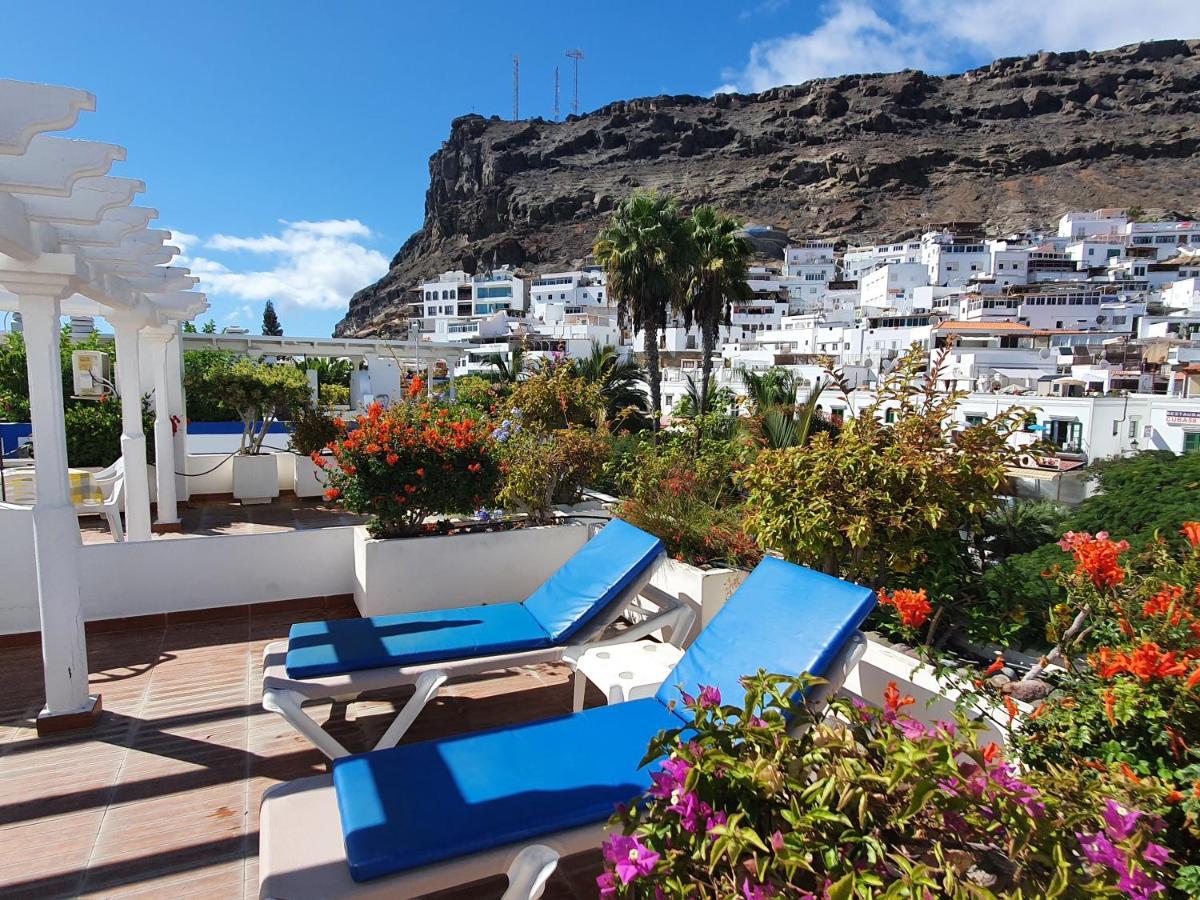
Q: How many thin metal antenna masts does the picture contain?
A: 3